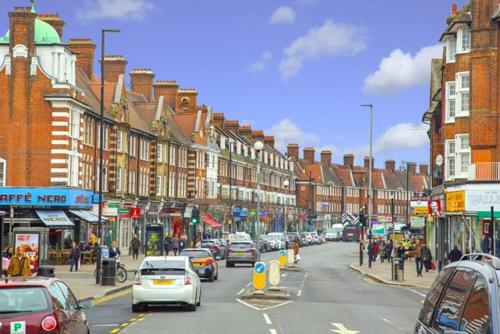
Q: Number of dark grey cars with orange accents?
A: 1